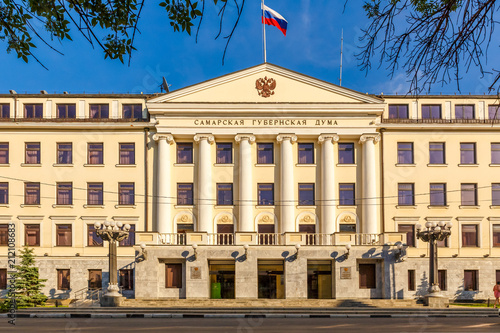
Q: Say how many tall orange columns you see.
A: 6